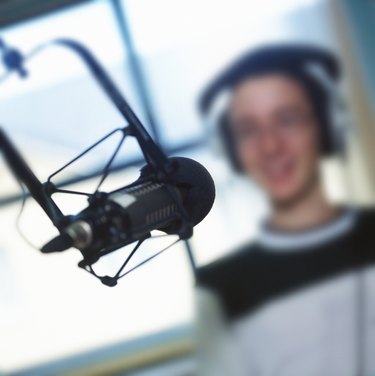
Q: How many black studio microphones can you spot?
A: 1